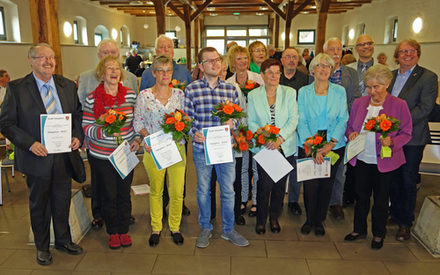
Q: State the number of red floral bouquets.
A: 9